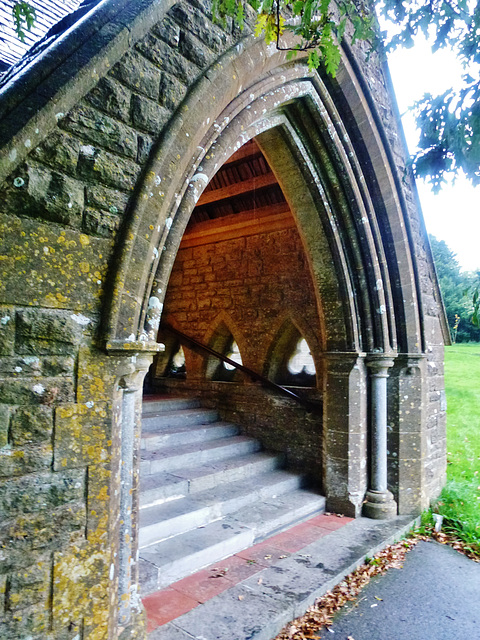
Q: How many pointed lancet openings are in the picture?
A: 3